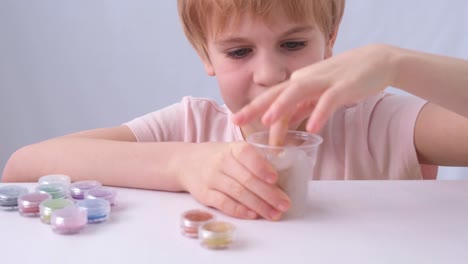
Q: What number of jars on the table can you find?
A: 11